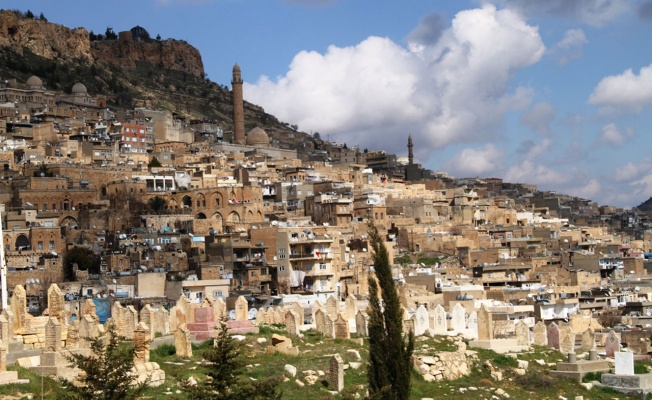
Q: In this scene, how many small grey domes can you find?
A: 2